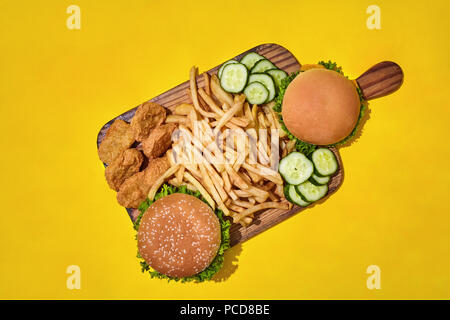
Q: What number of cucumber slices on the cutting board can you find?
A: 12